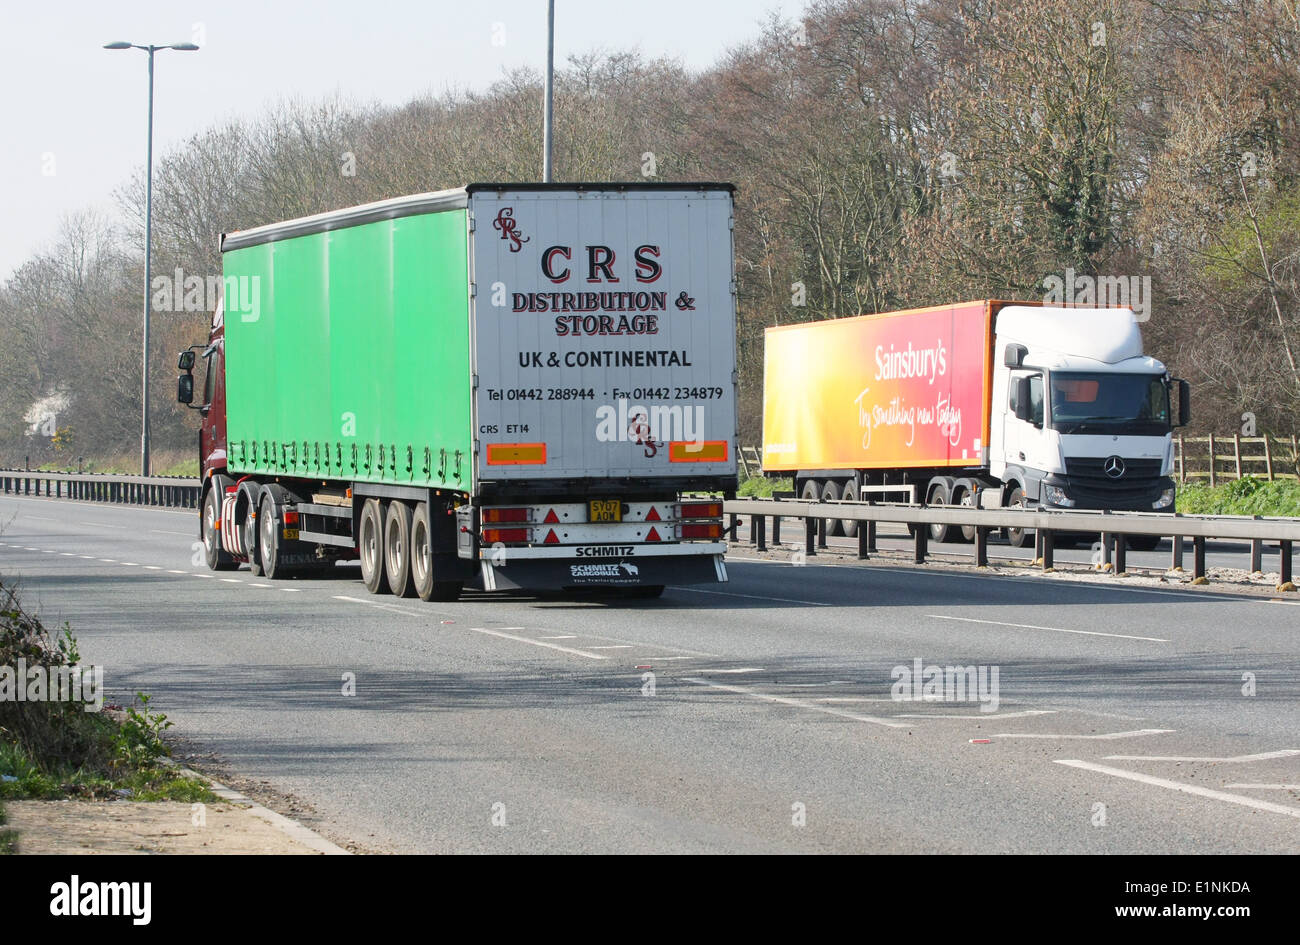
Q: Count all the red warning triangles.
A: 4